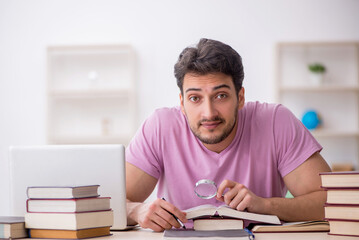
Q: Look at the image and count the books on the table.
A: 13